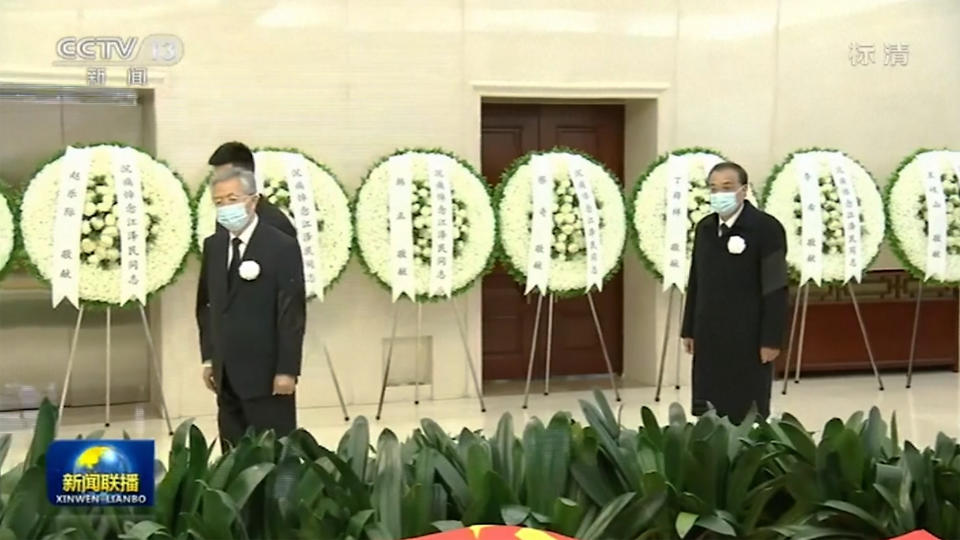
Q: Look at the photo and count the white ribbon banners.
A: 11